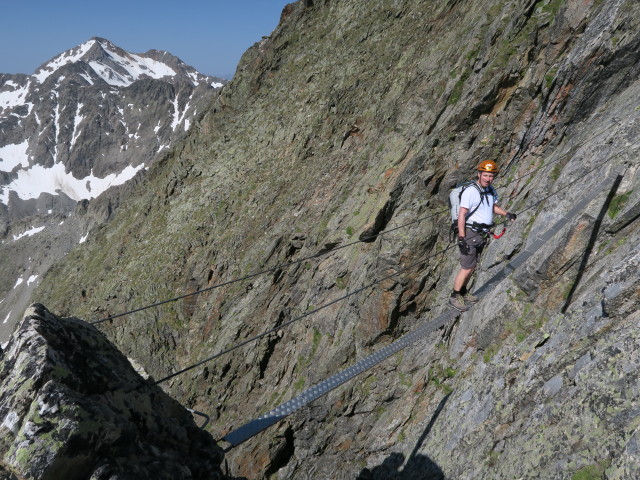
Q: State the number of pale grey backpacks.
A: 1